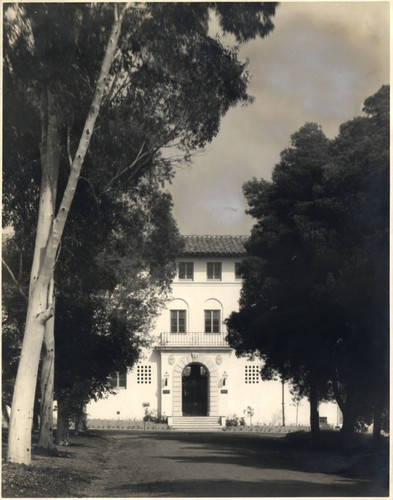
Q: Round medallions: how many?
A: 2